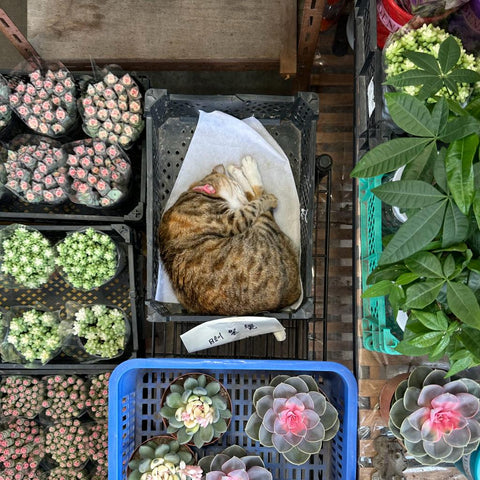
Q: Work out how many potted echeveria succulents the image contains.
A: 5